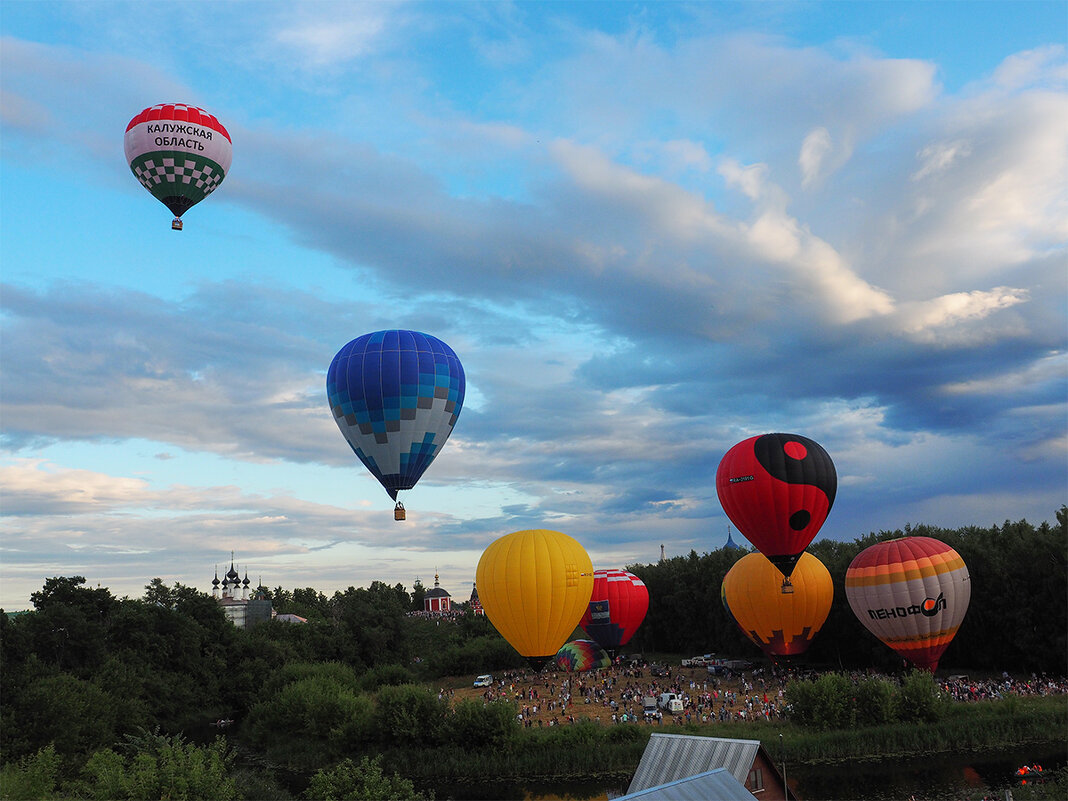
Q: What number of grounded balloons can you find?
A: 5